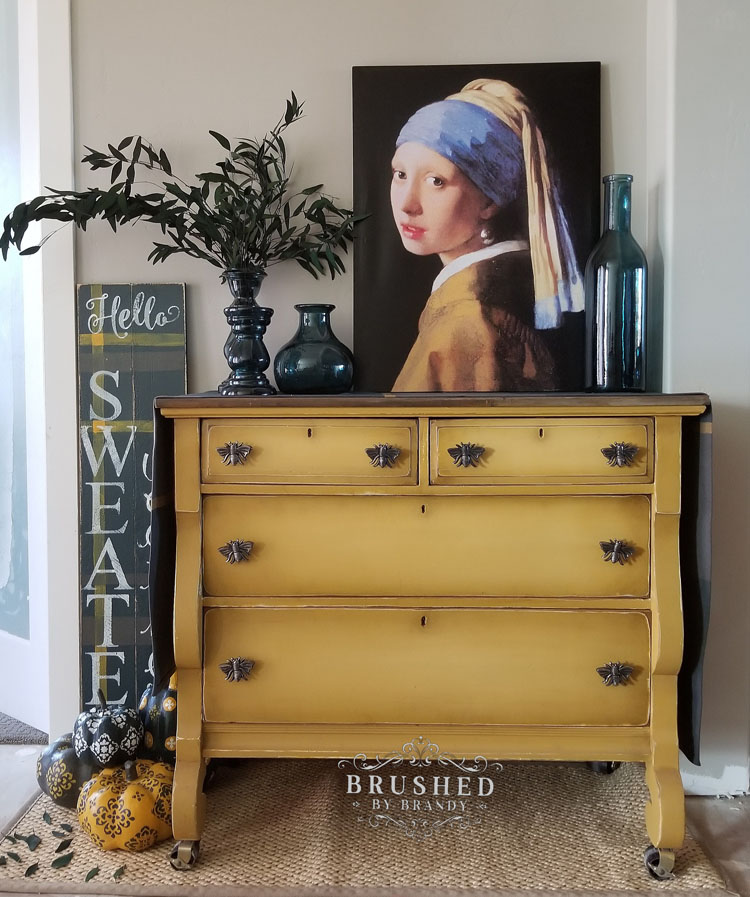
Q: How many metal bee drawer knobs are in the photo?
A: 8